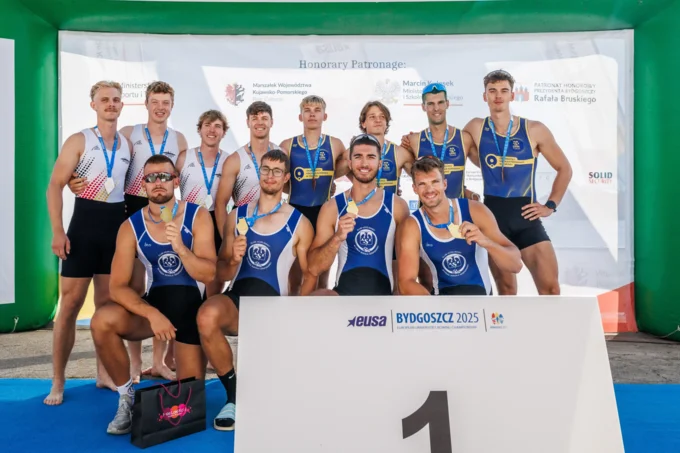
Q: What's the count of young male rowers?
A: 12